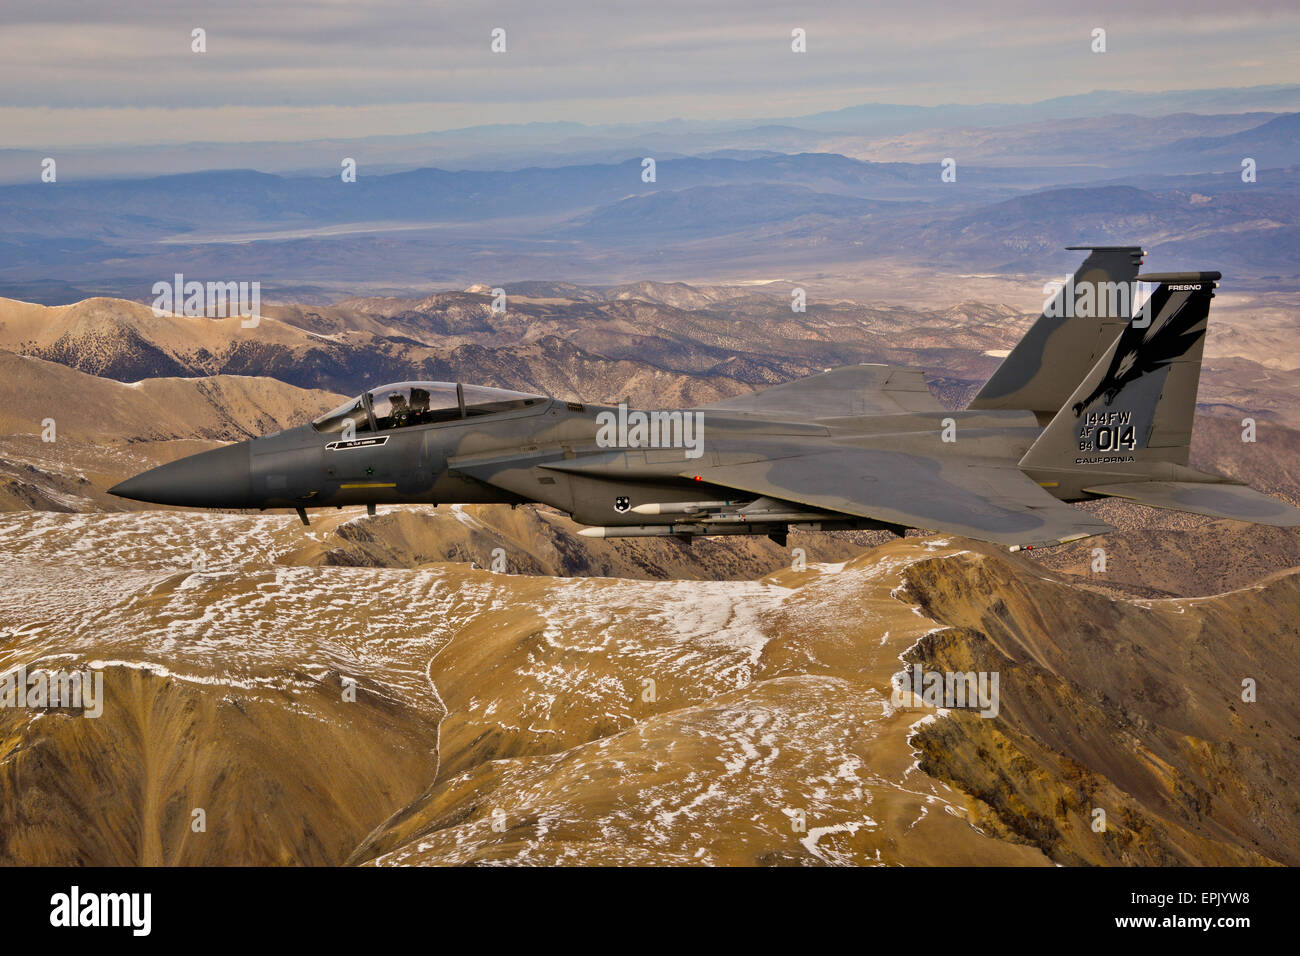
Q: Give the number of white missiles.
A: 2